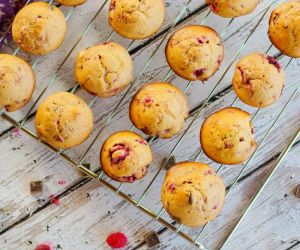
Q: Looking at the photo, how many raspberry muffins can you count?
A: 14